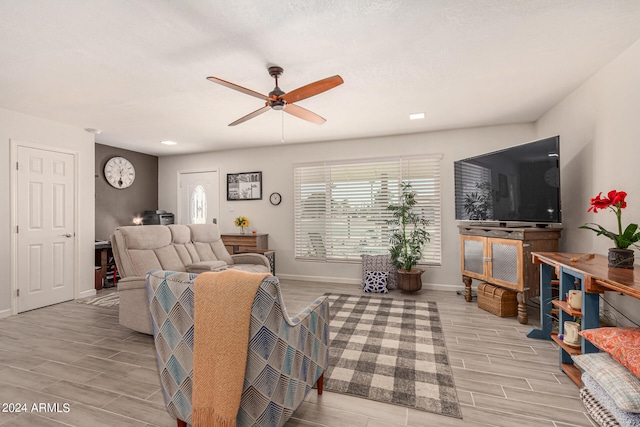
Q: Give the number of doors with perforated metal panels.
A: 2